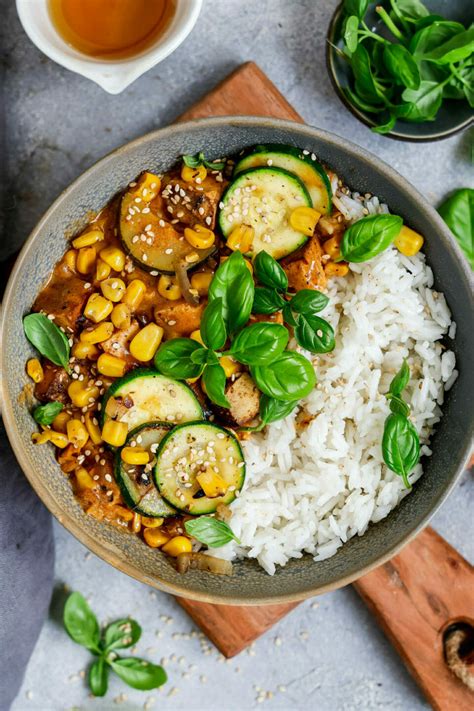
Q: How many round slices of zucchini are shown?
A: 6